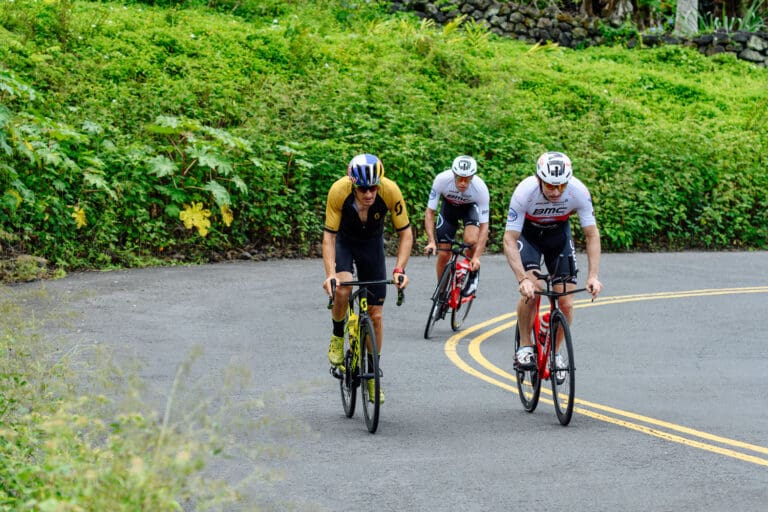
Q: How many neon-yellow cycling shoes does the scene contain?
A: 2